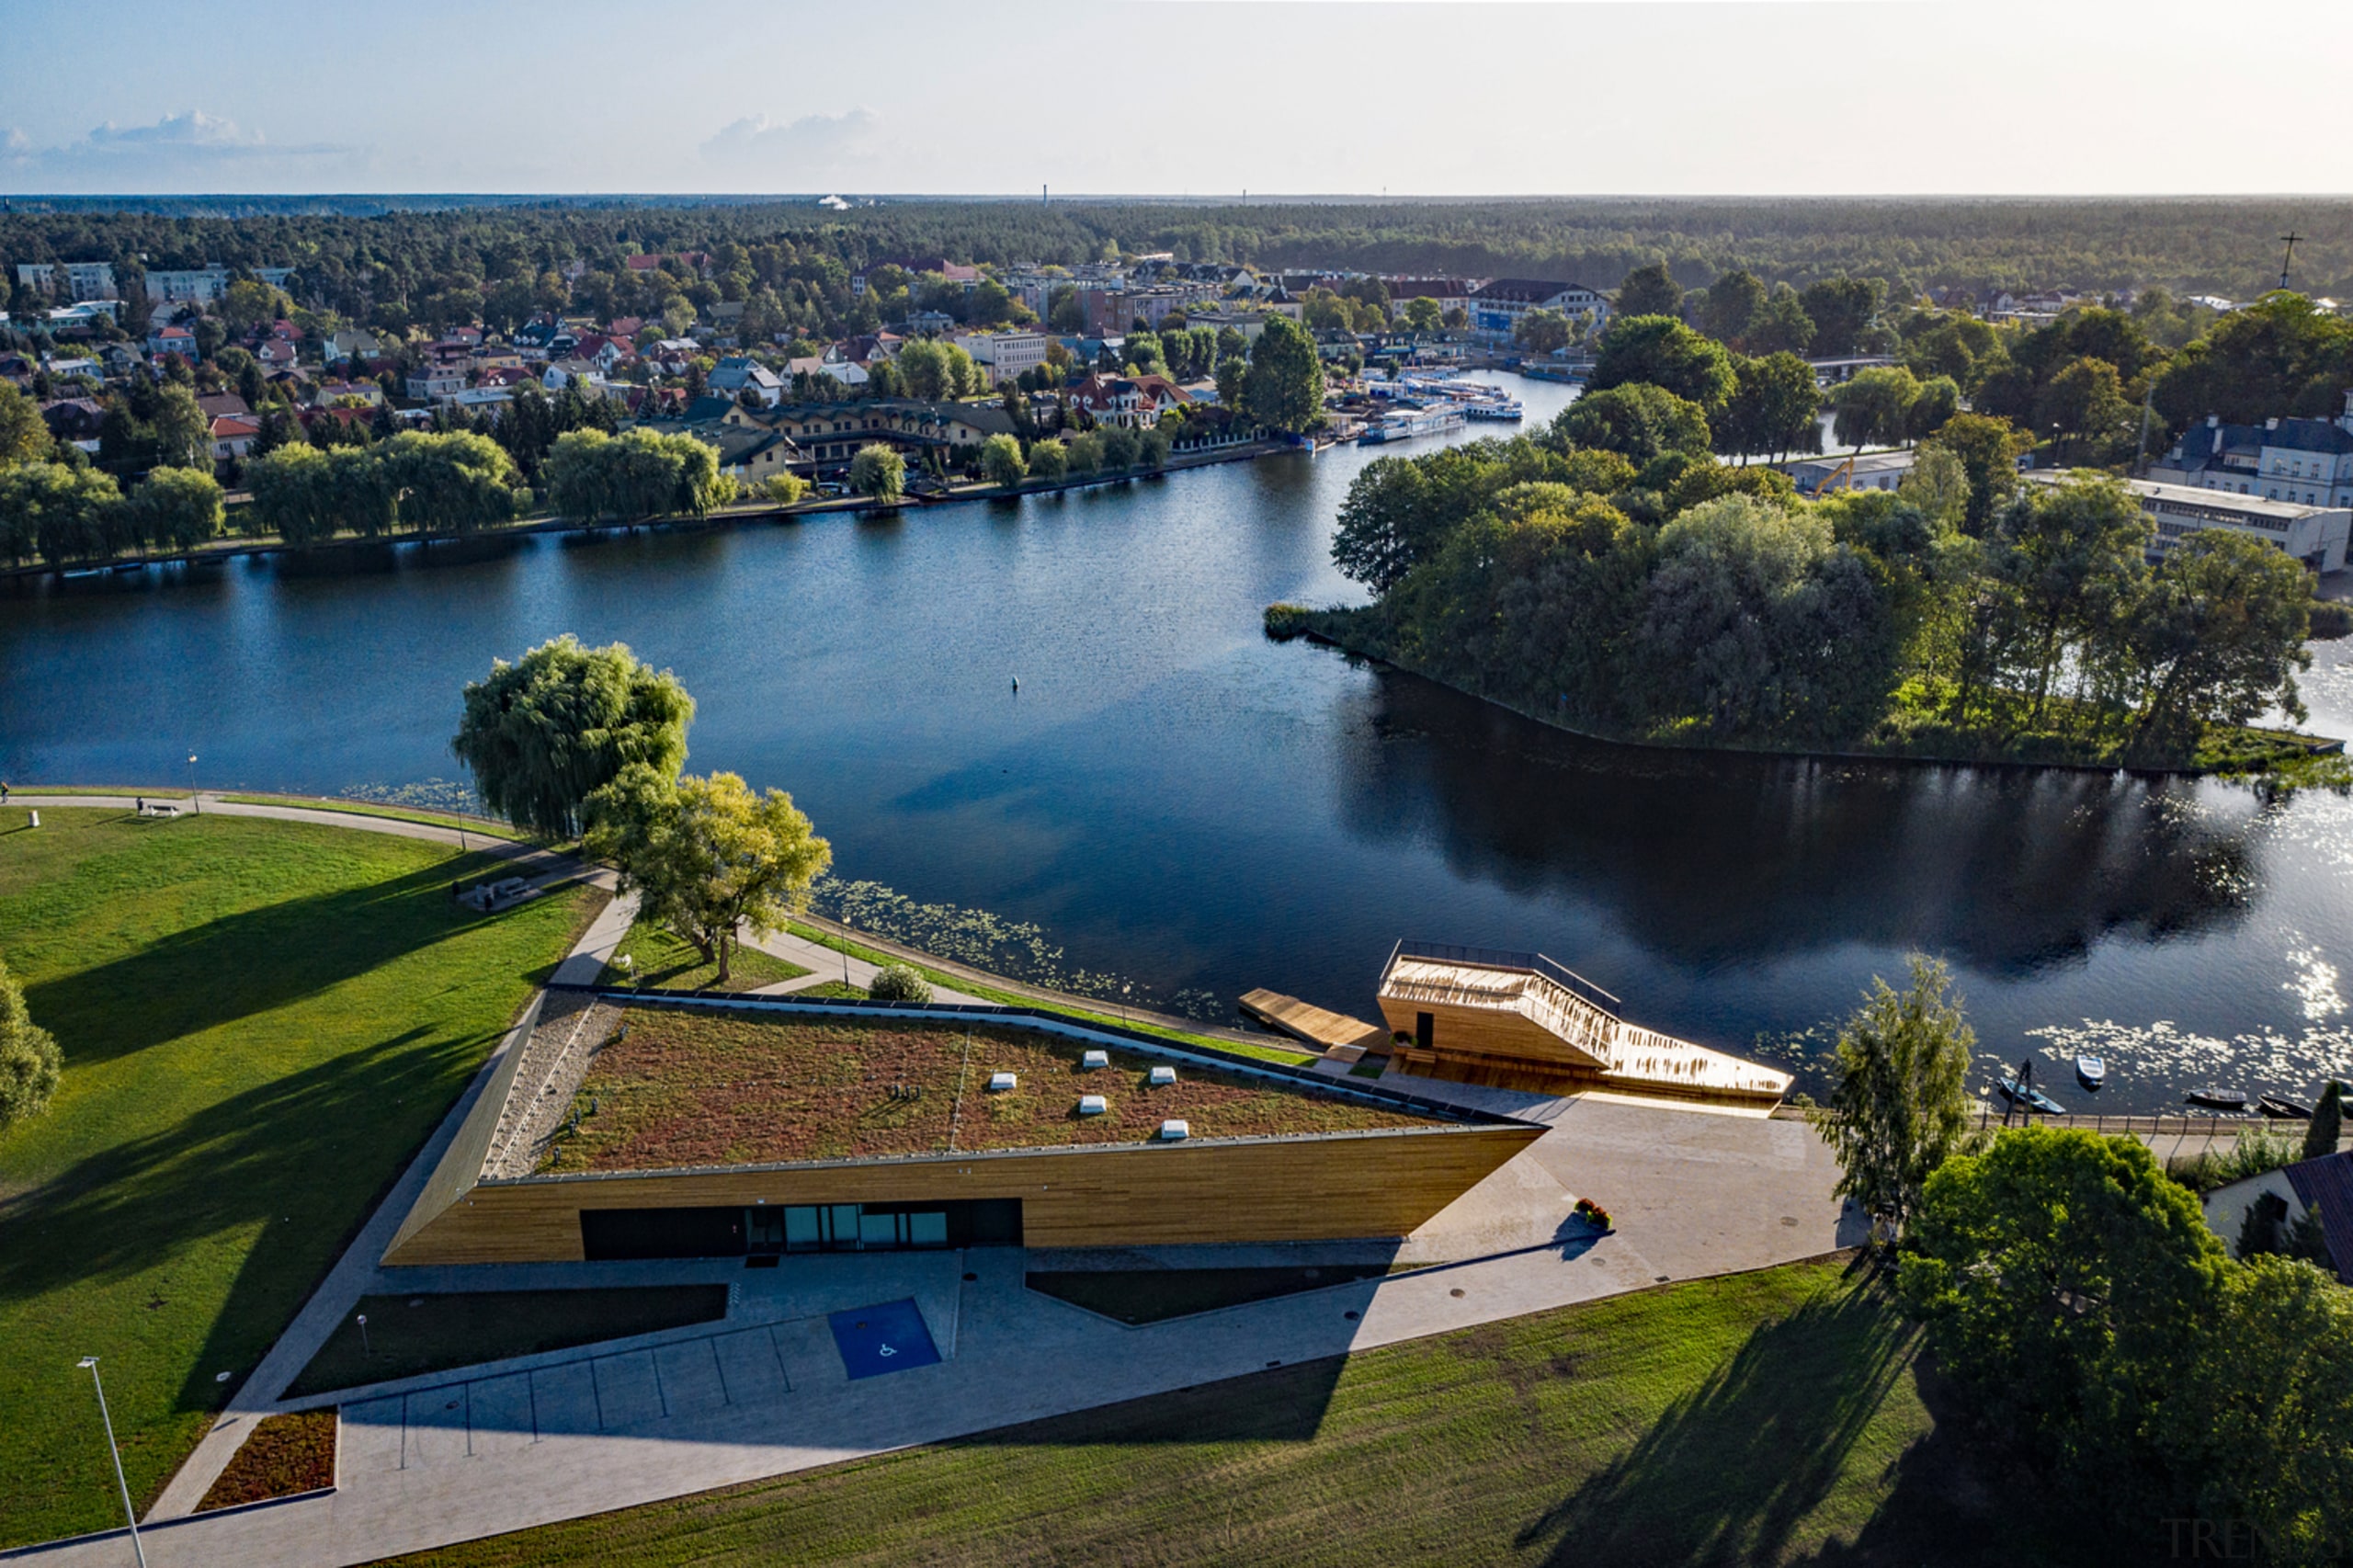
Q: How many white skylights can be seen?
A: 5